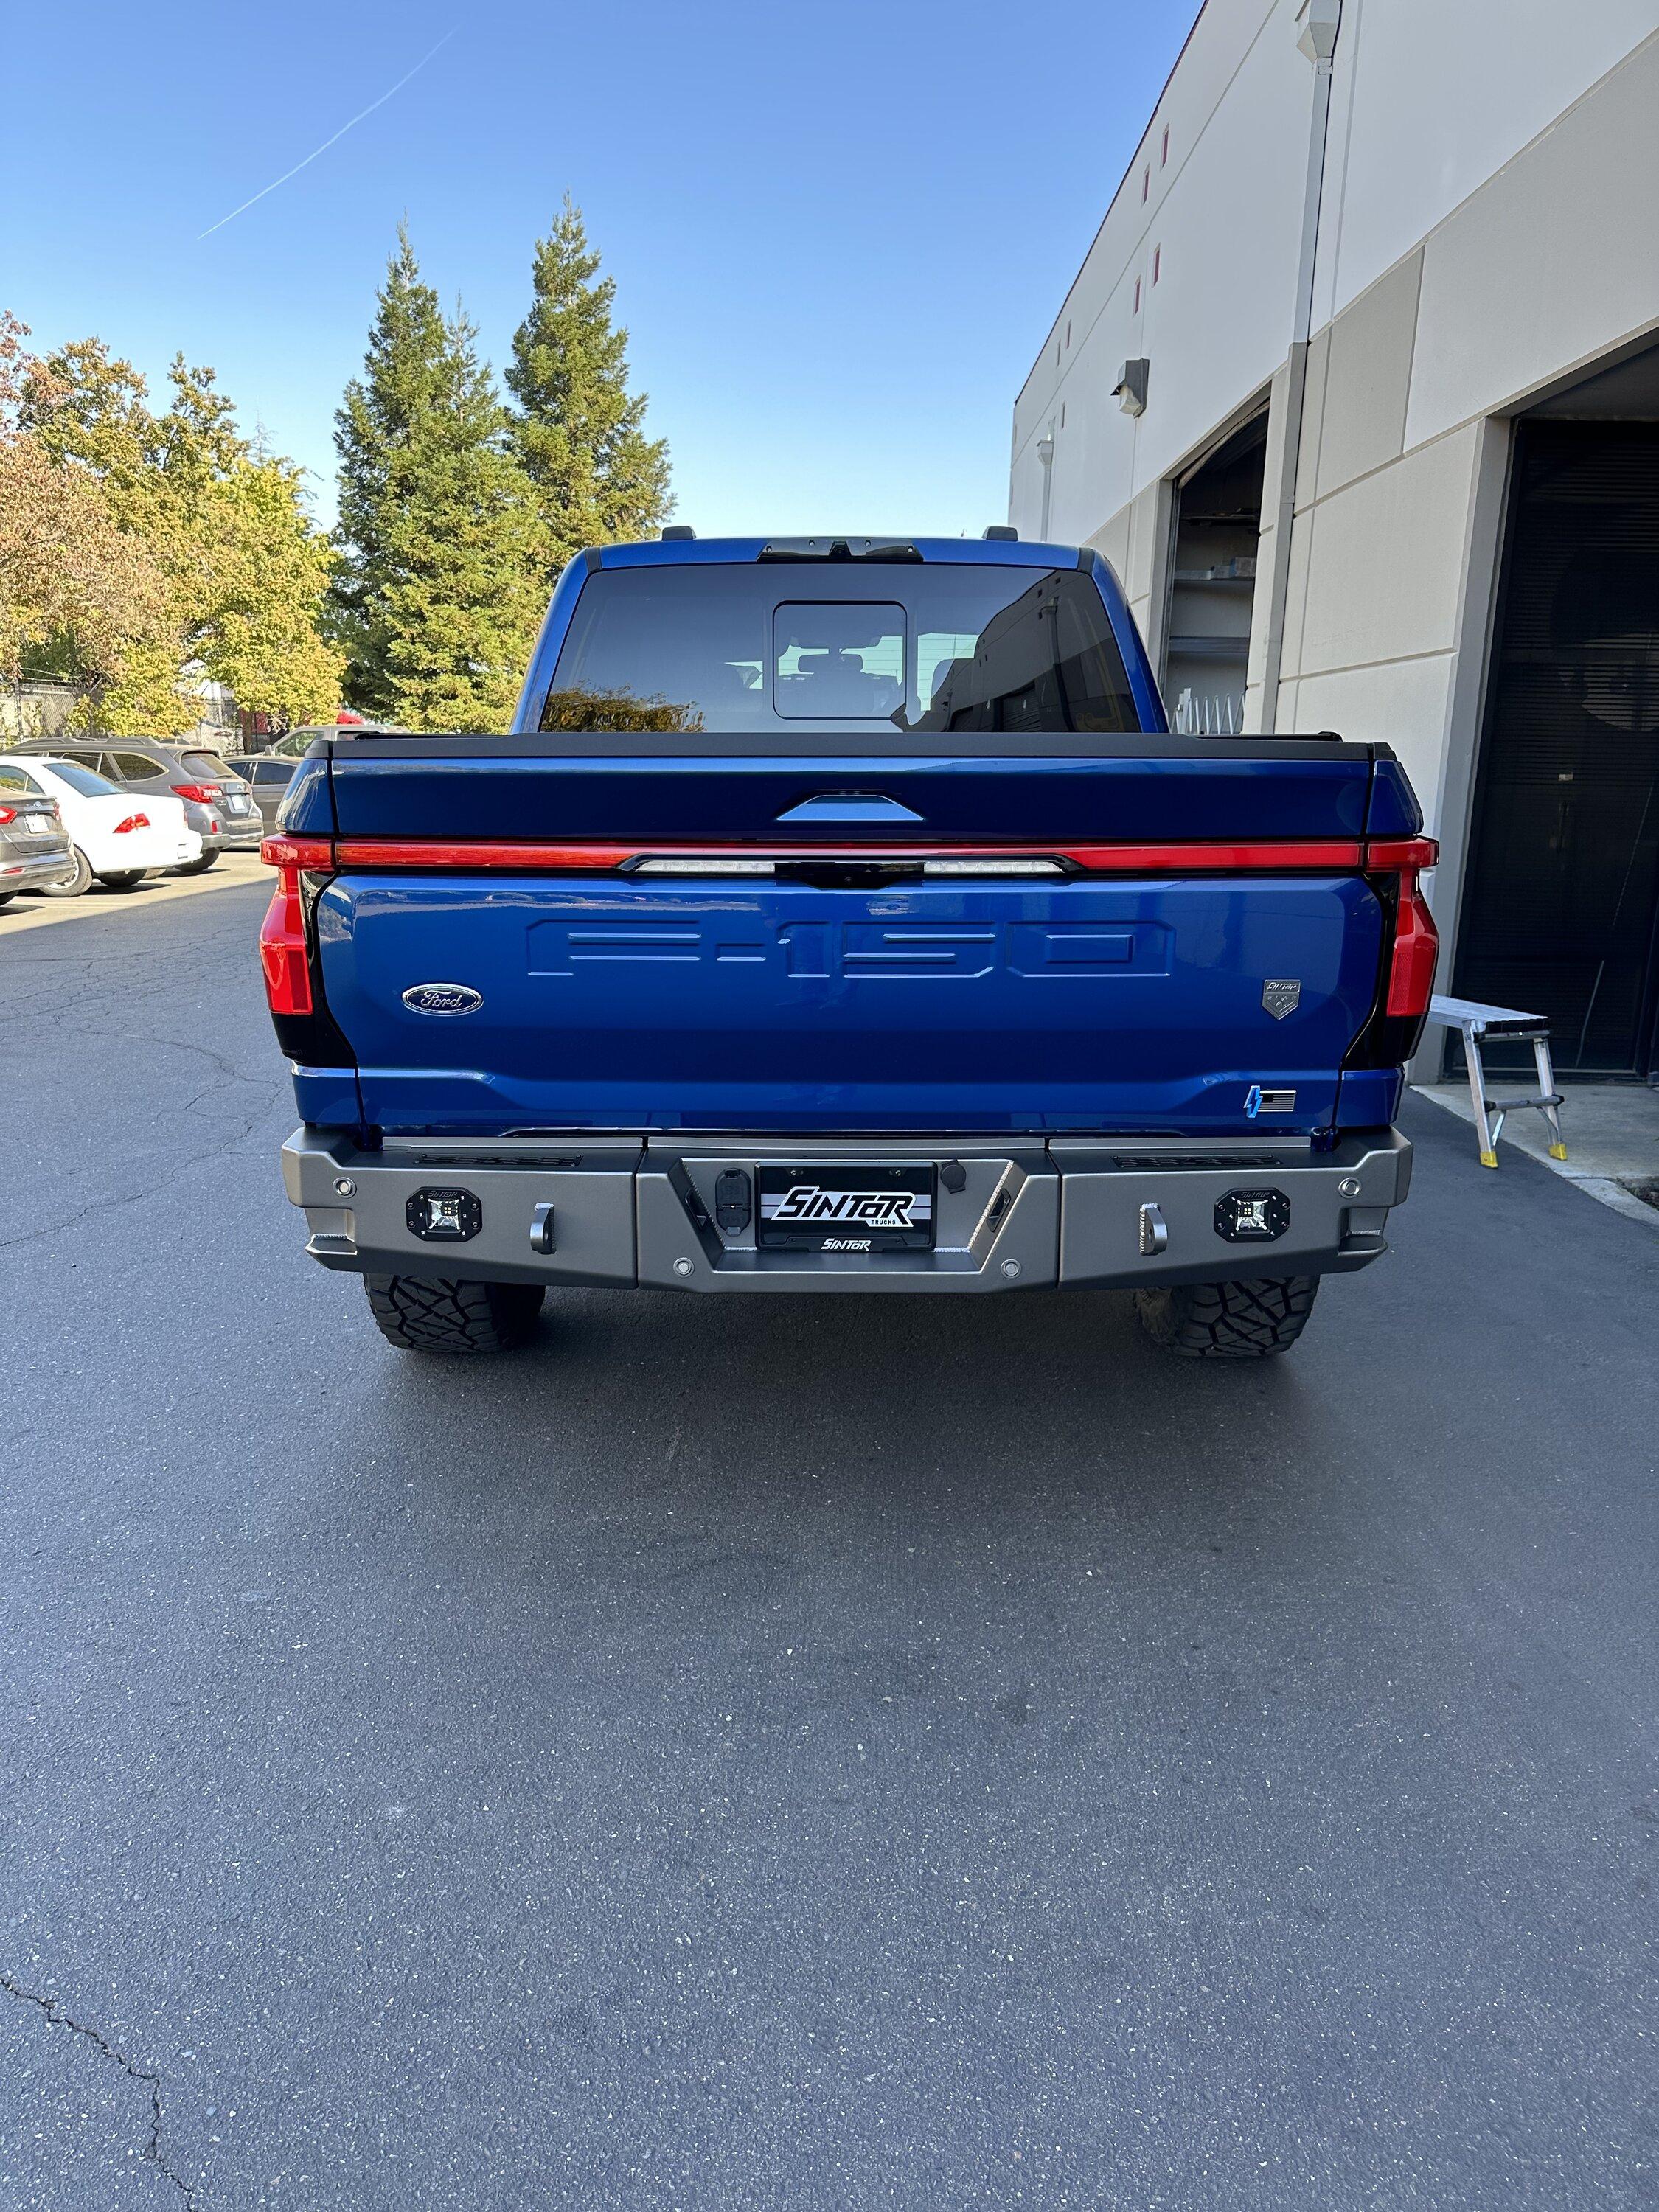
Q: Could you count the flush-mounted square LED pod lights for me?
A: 2